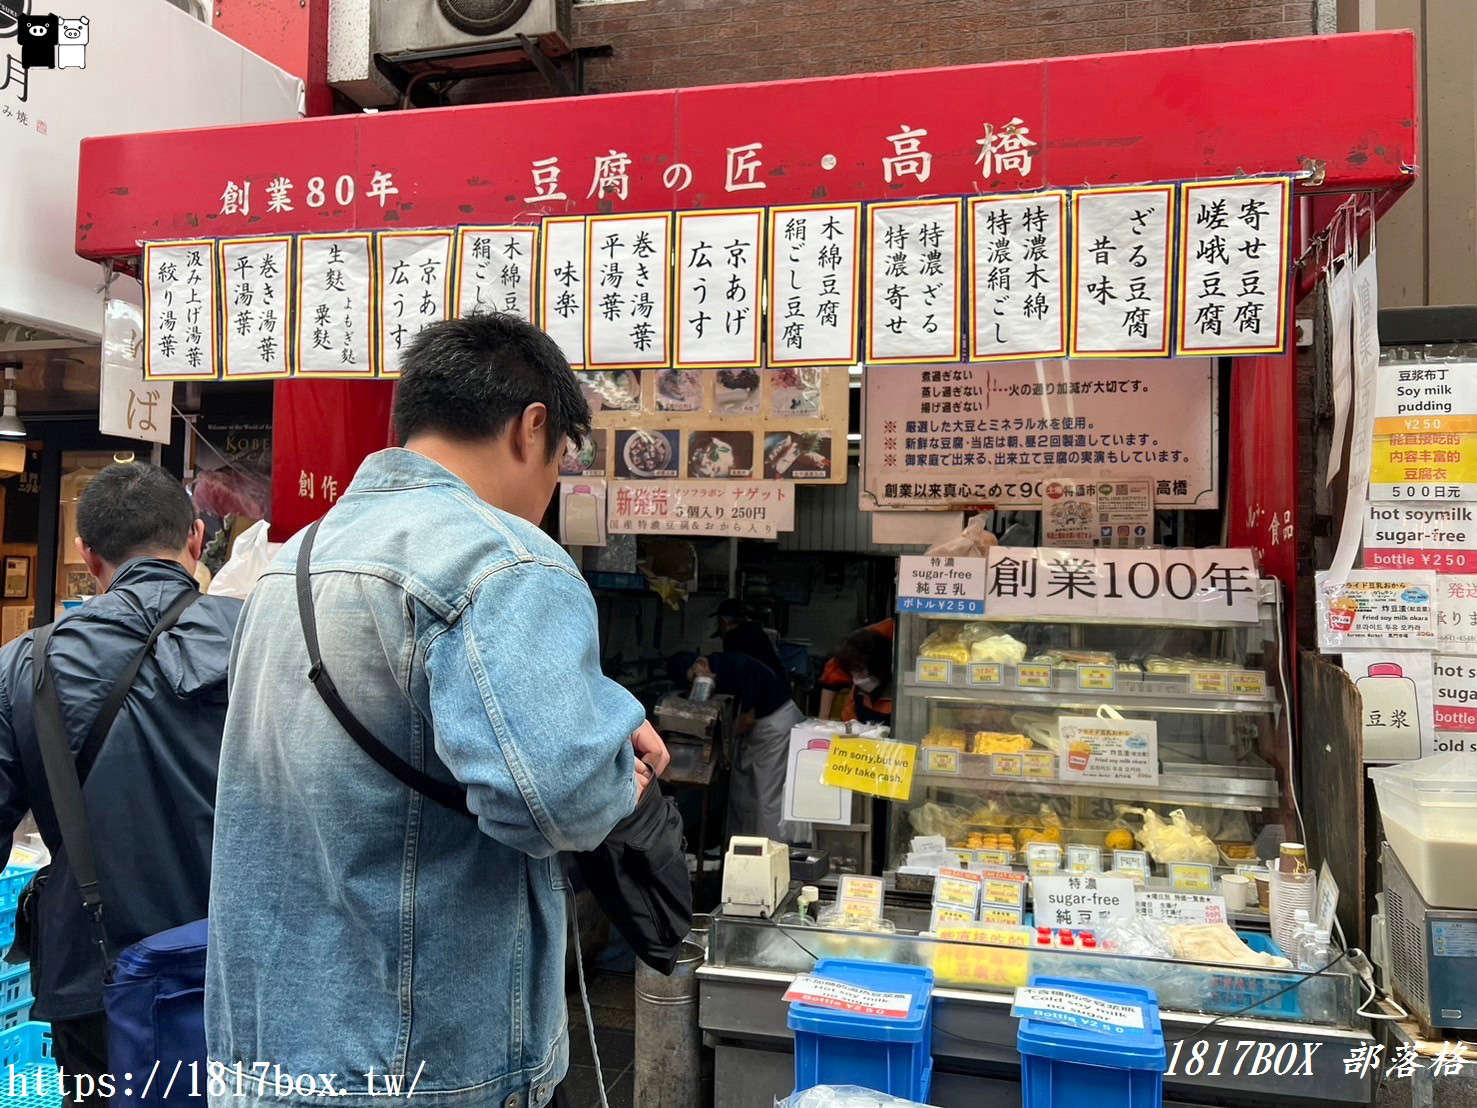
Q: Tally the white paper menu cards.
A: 13